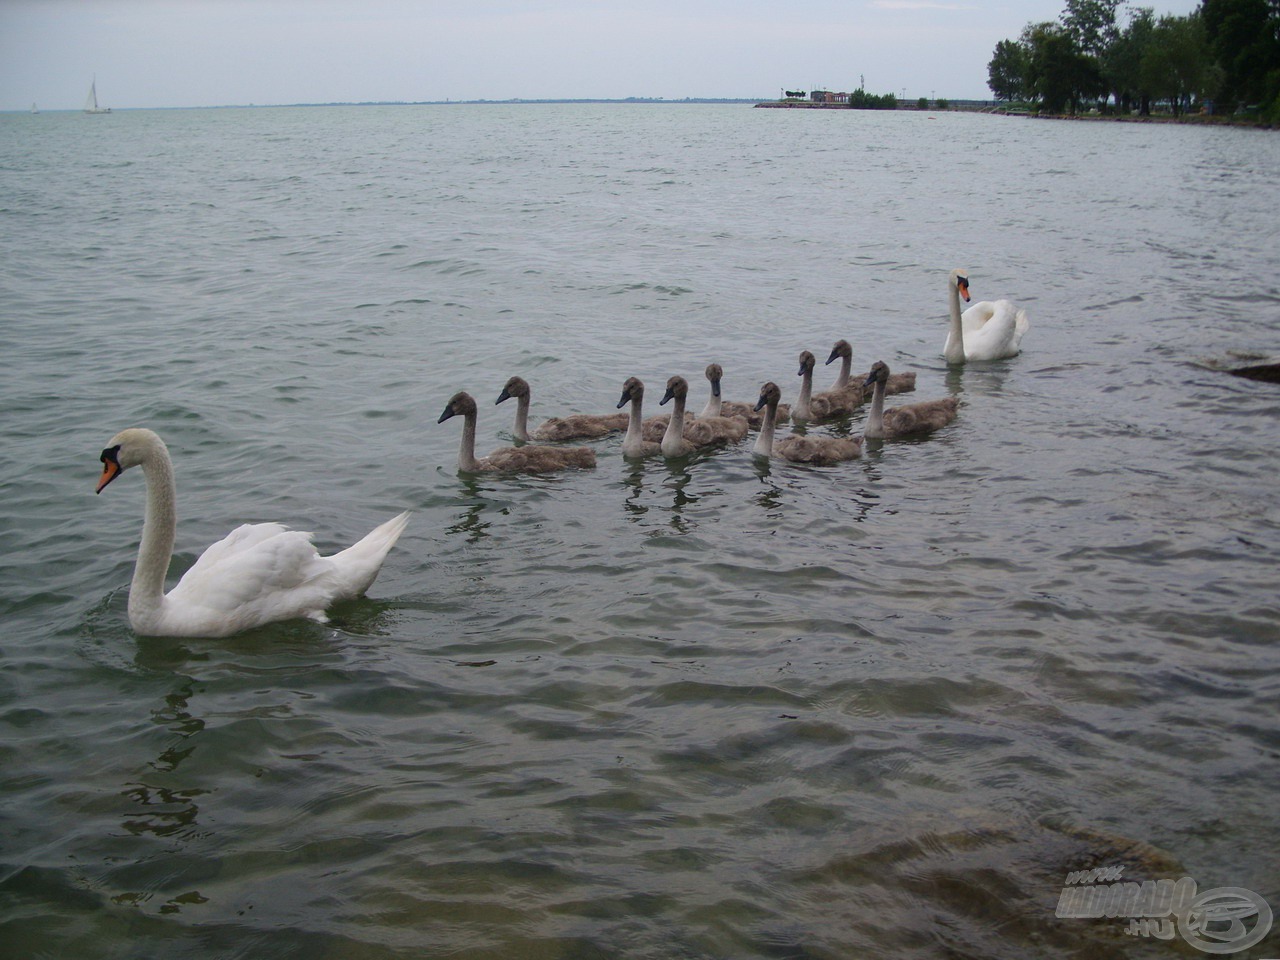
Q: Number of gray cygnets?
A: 9